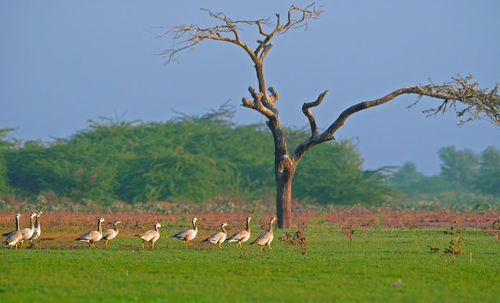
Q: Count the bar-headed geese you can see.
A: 10